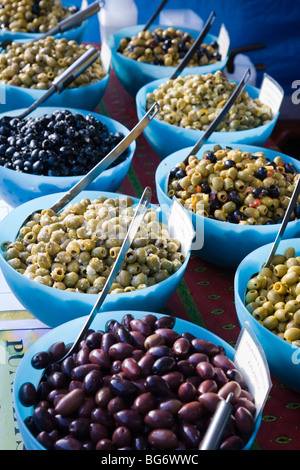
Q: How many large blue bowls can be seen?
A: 9